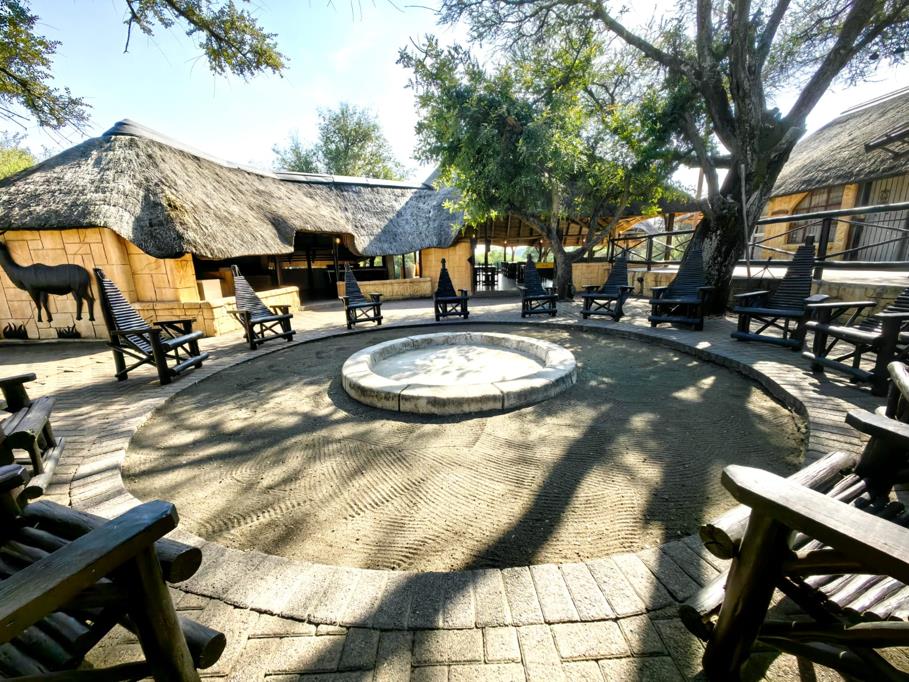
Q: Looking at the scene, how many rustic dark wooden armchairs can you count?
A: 13